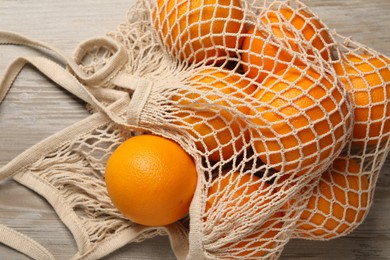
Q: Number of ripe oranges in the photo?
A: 8